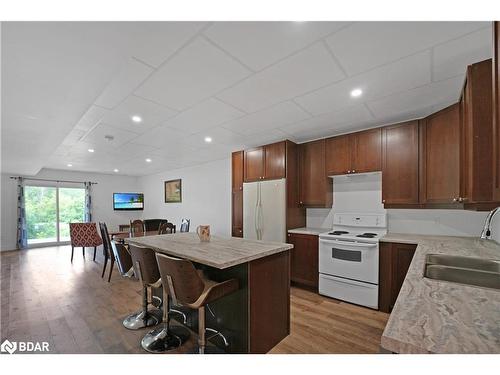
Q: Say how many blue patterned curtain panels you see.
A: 2